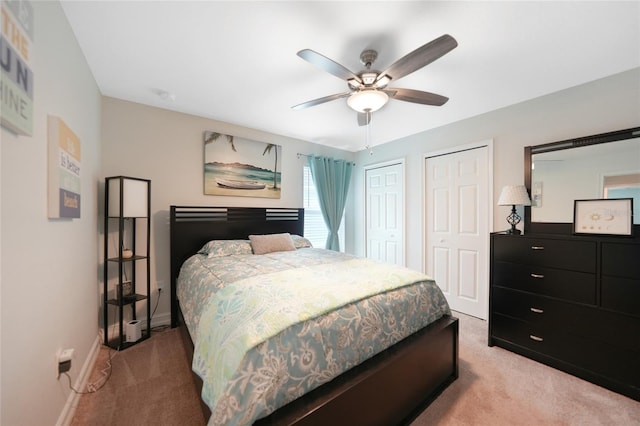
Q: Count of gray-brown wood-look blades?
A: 5